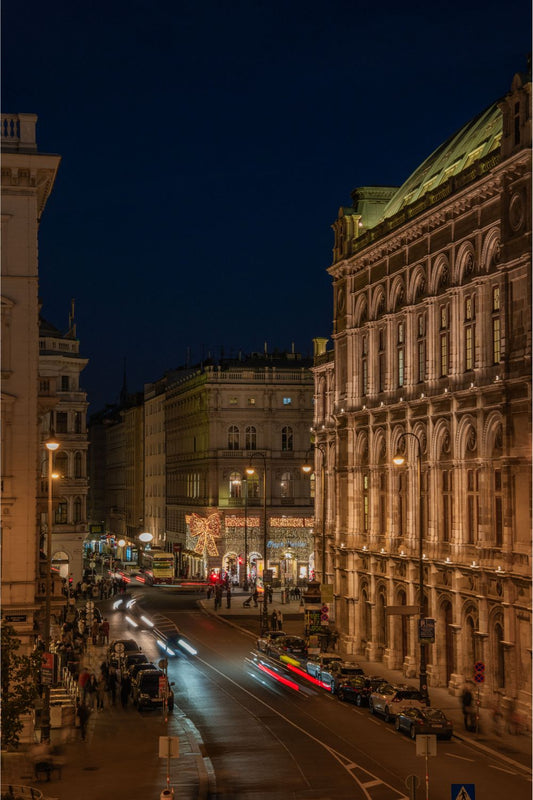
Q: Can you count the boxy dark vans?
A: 1